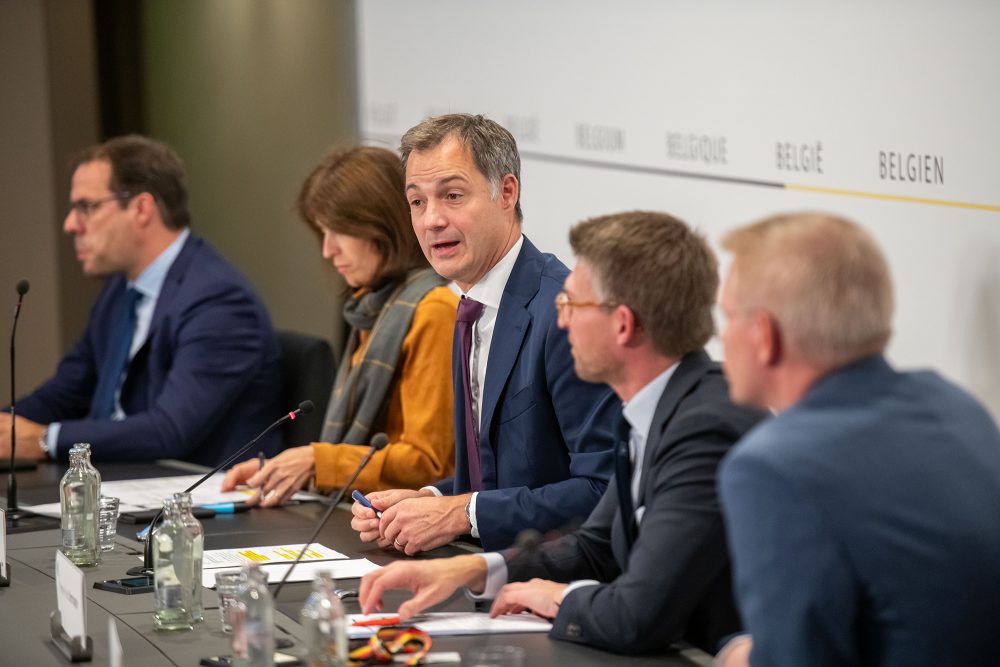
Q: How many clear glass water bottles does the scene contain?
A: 6